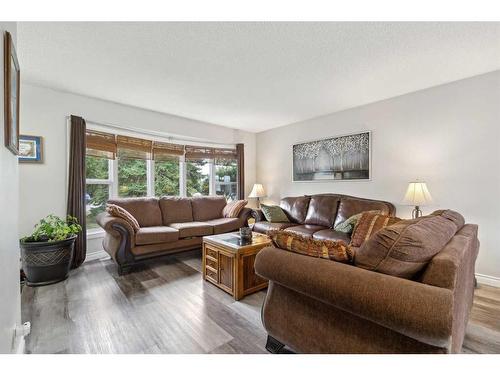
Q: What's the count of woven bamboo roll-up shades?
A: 5